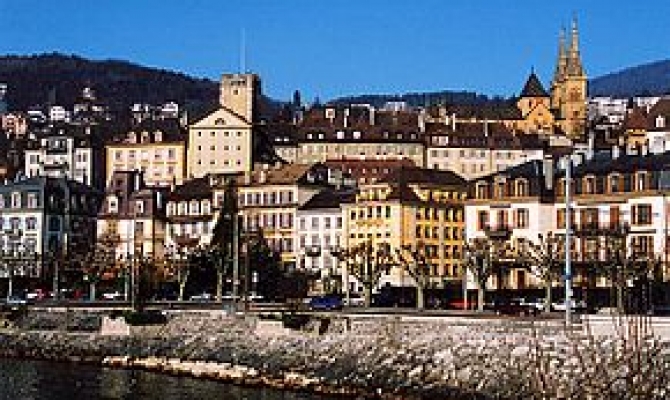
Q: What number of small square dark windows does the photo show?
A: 12